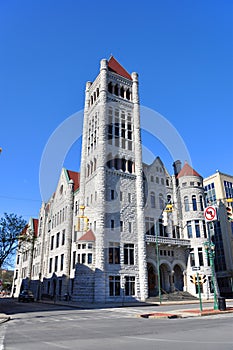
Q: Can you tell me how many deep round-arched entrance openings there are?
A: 3